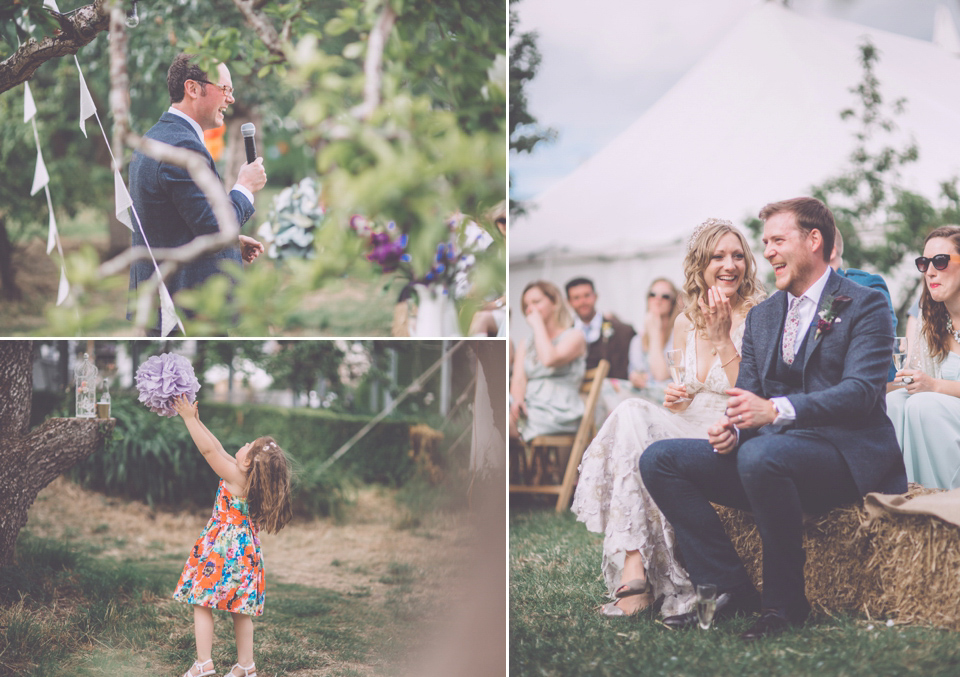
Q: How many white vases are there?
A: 1